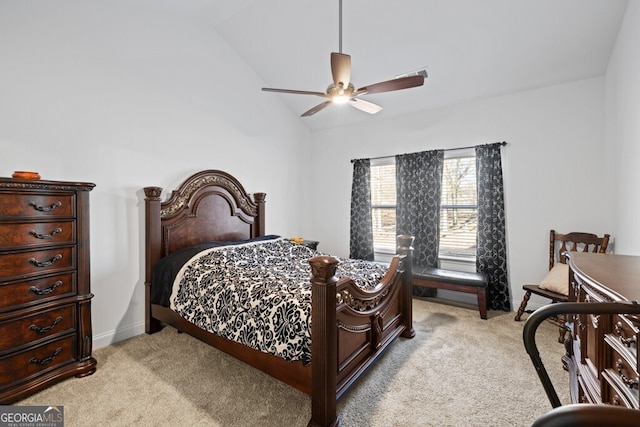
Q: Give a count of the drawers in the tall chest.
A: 6